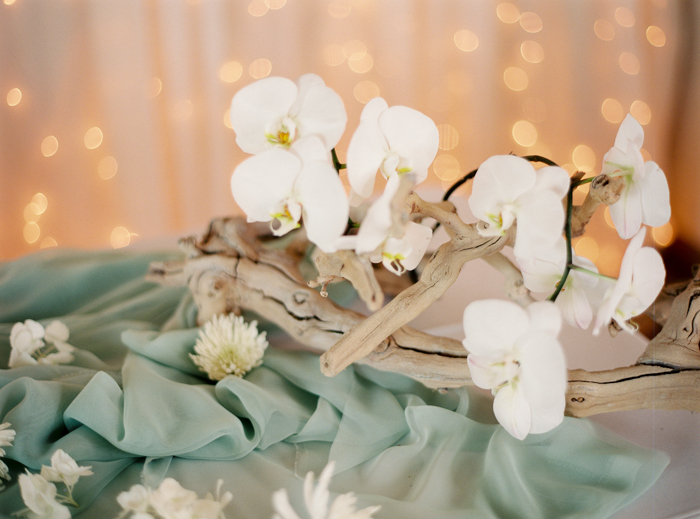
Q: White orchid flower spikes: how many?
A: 2